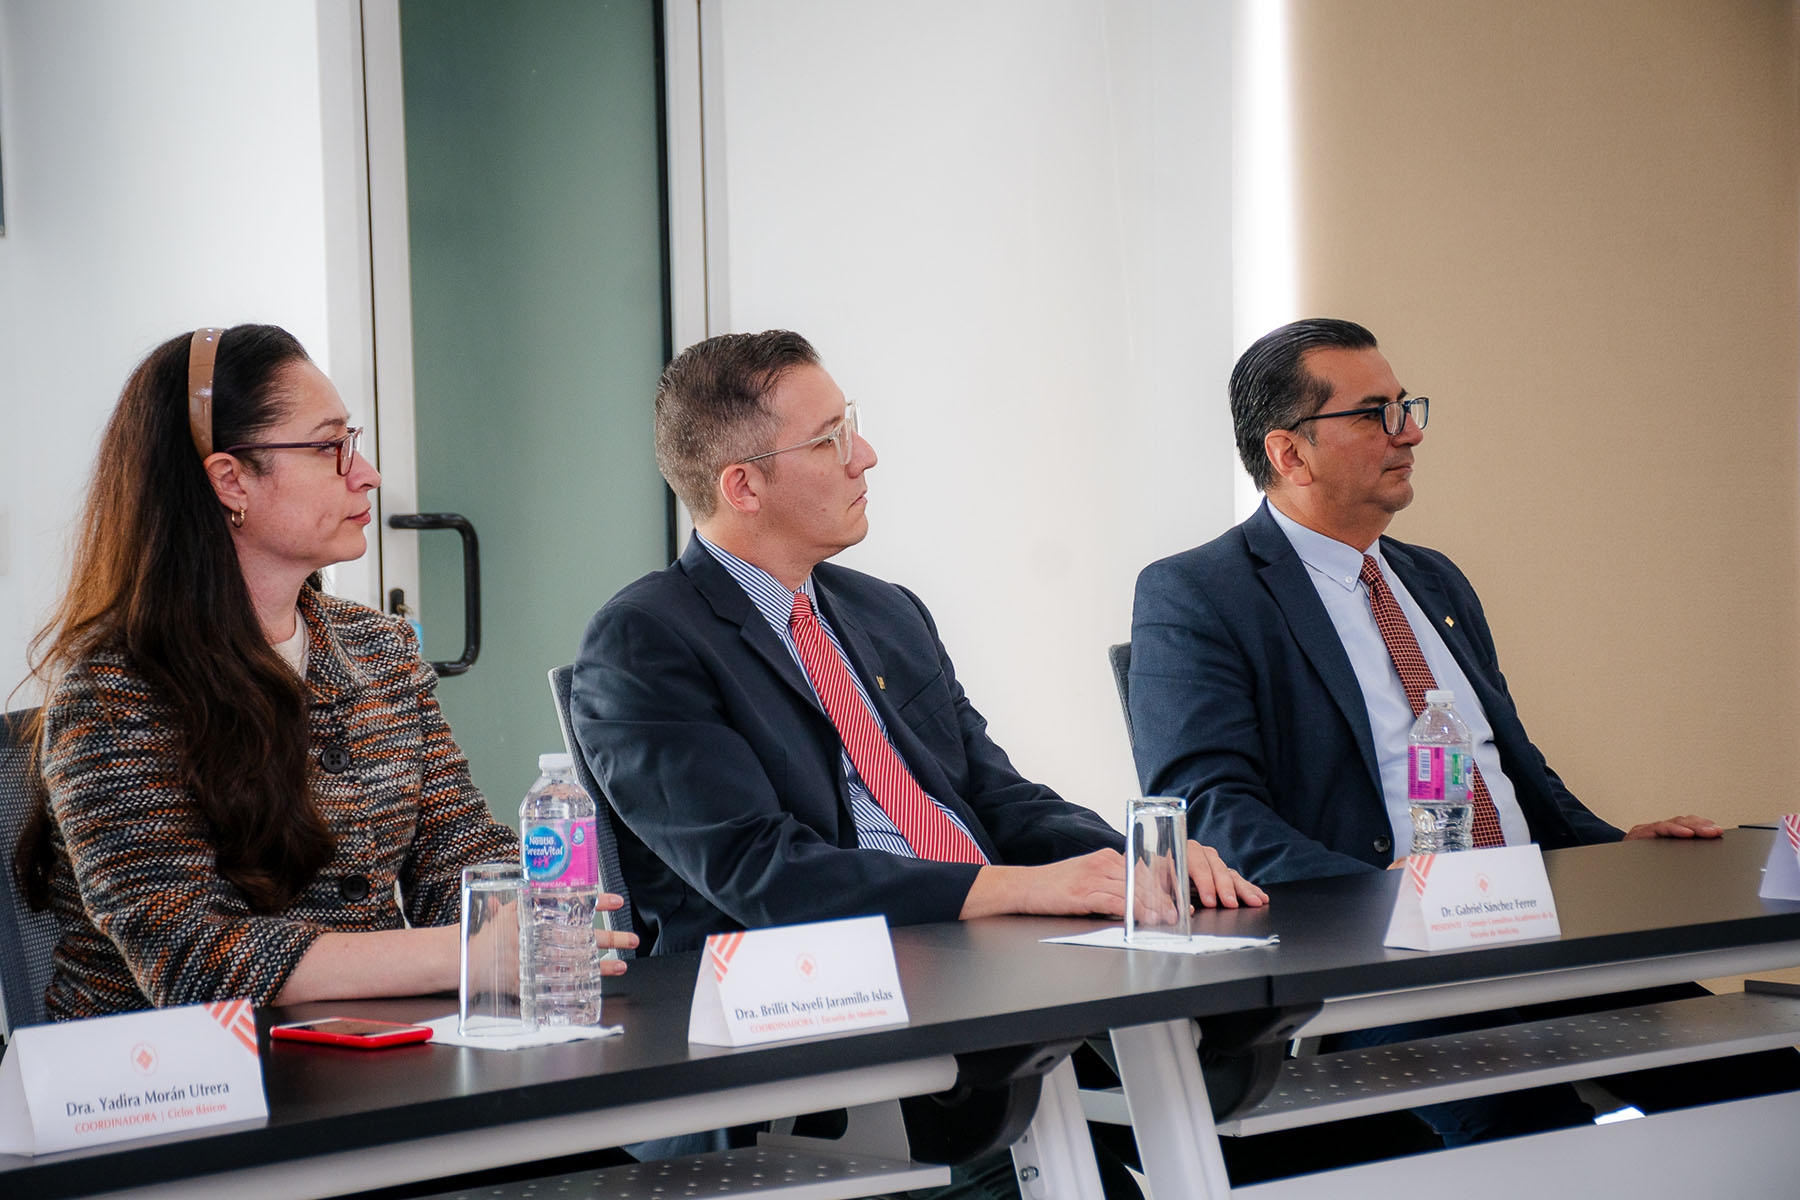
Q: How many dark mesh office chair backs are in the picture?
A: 3